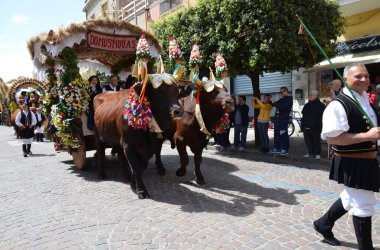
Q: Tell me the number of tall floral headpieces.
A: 4